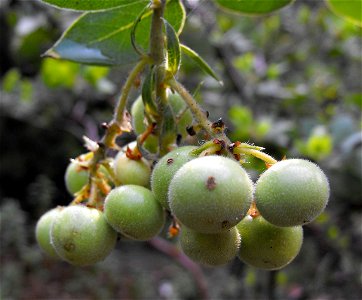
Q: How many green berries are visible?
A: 11